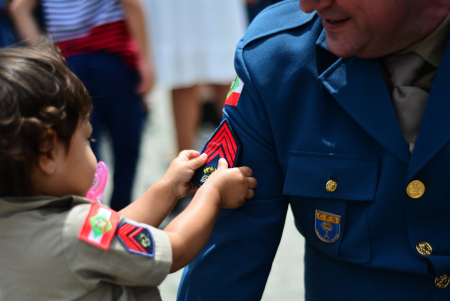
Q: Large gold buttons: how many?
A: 3